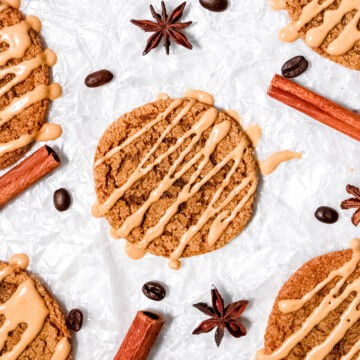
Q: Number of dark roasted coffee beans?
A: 7